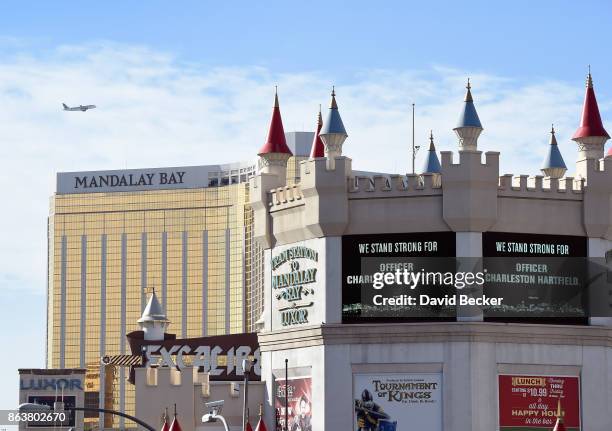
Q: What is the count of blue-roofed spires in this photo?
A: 4